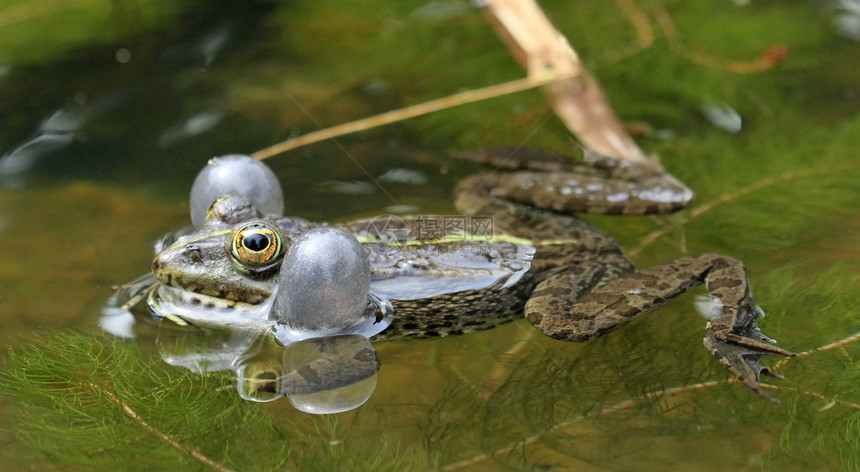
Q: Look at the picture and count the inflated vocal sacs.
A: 2